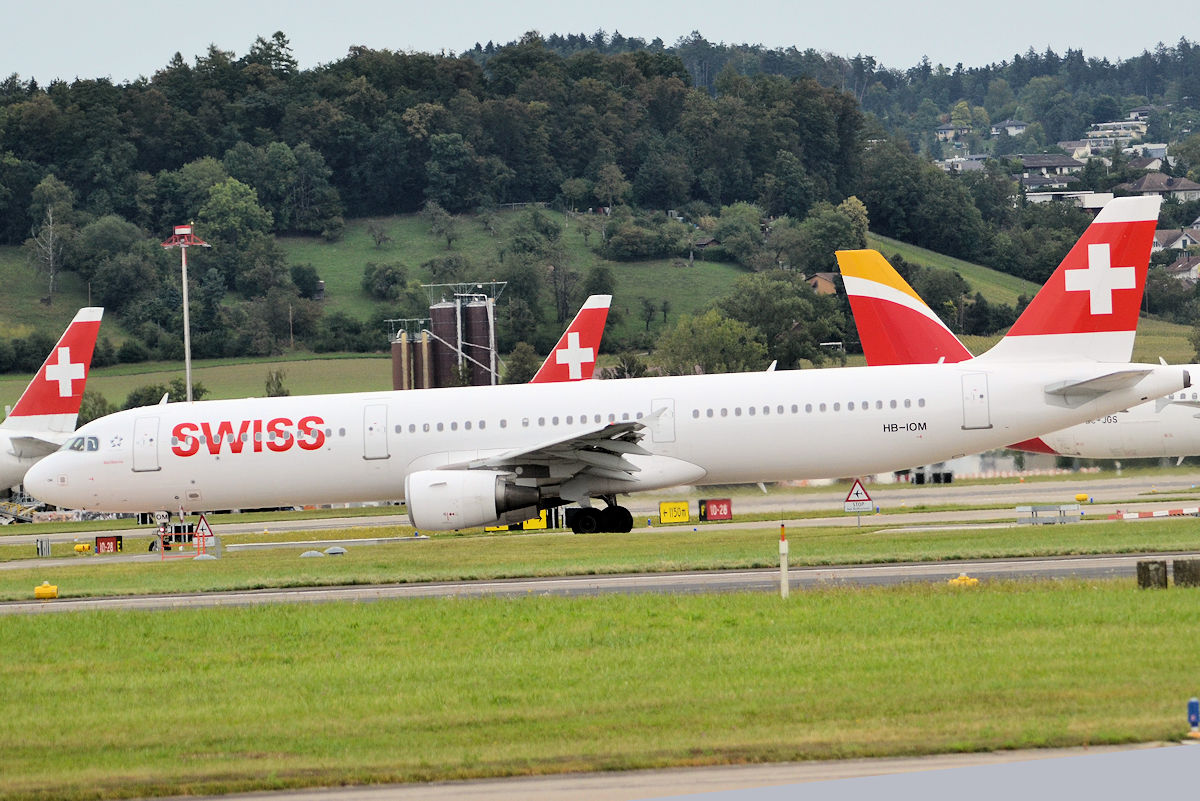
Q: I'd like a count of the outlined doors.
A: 4